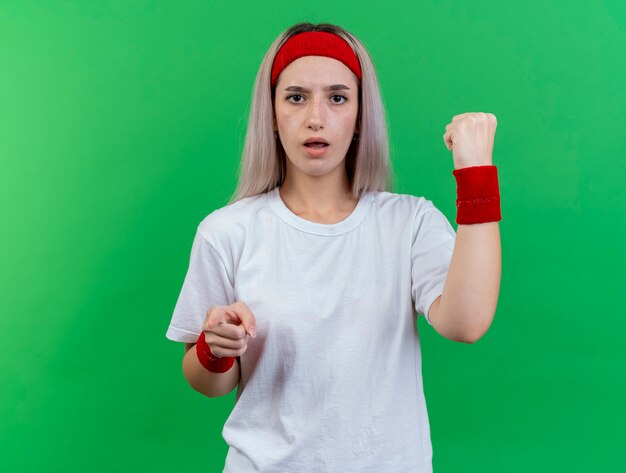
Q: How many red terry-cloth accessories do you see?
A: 3